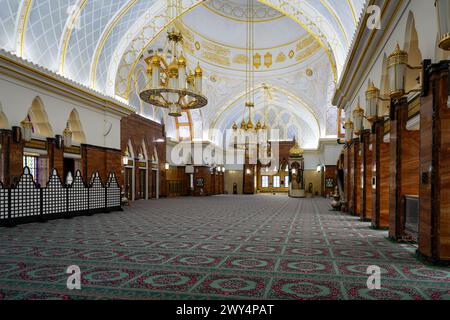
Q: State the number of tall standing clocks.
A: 2